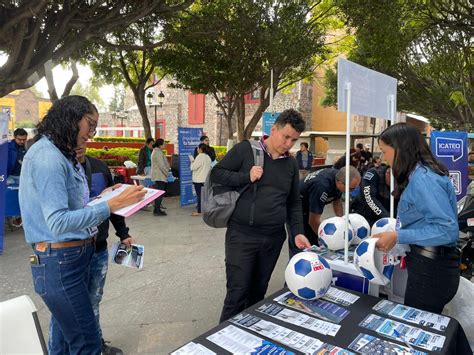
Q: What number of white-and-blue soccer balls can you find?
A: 5